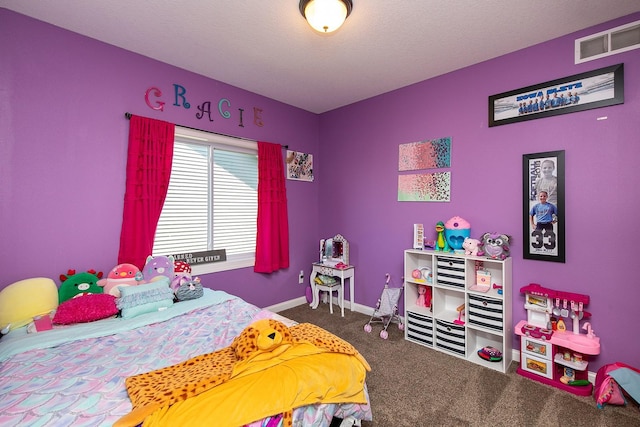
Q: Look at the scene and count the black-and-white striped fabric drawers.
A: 4